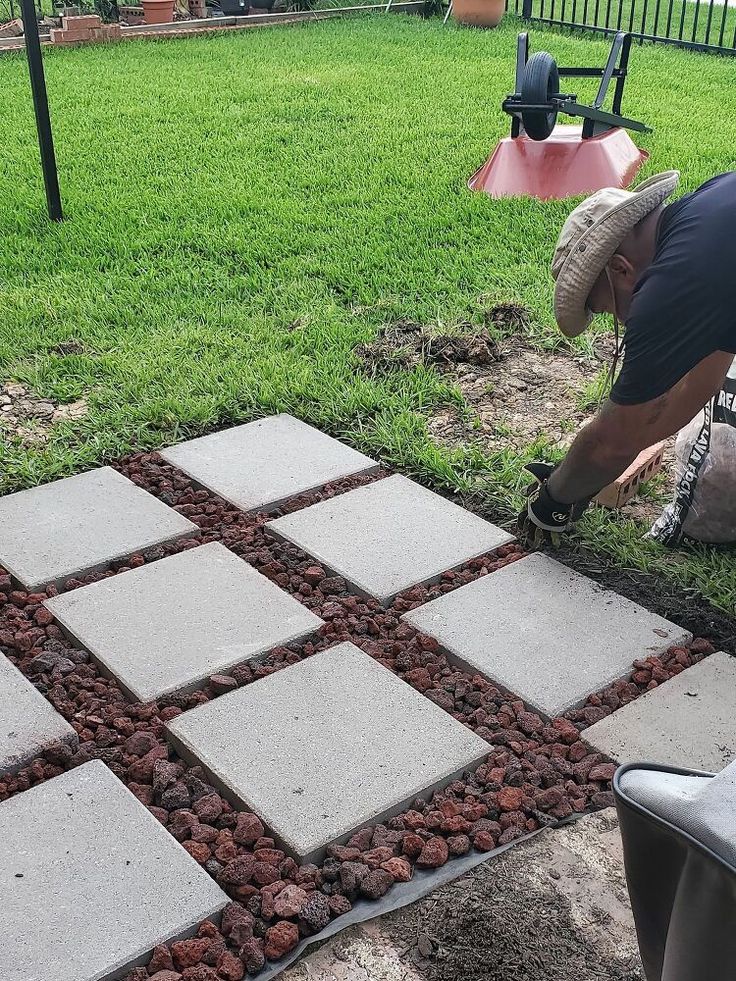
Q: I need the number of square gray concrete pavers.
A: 9